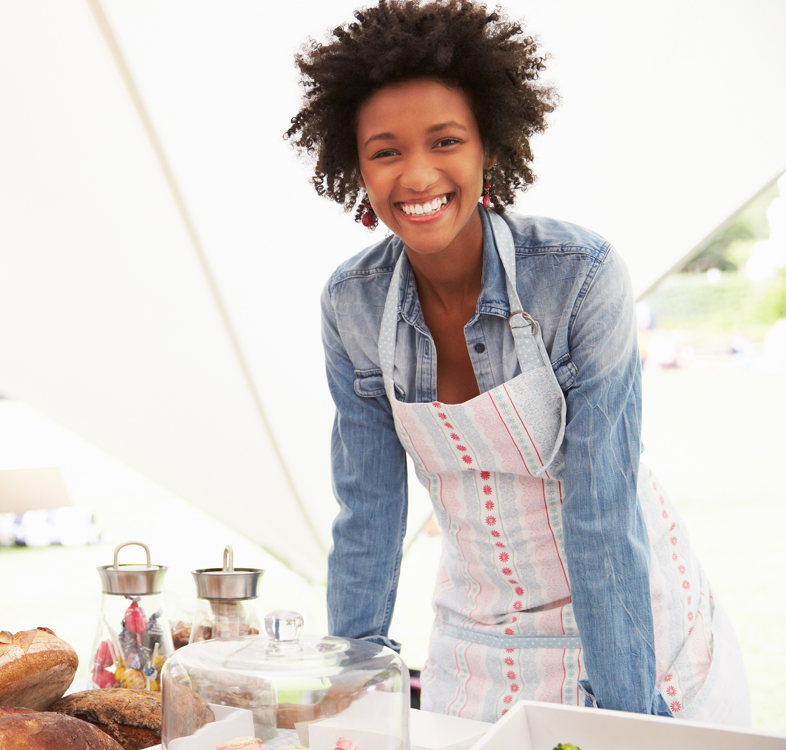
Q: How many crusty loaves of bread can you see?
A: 3